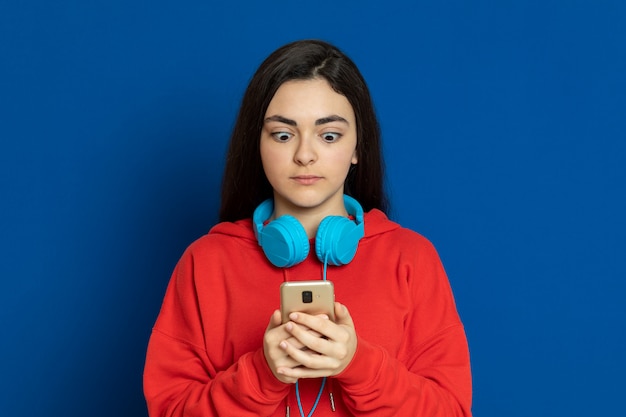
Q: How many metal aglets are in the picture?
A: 2